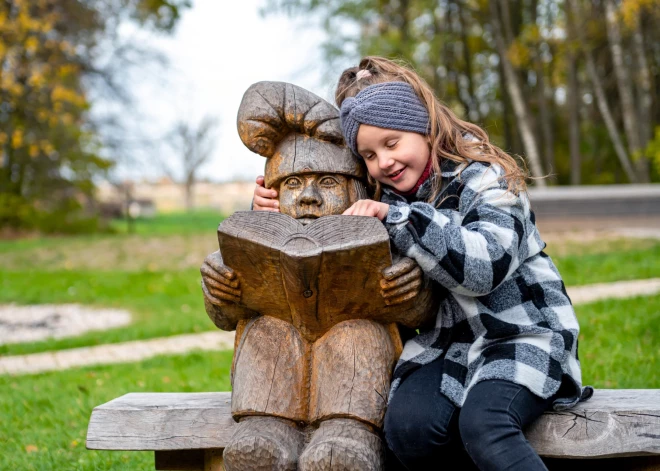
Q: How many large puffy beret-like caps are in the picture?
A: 1